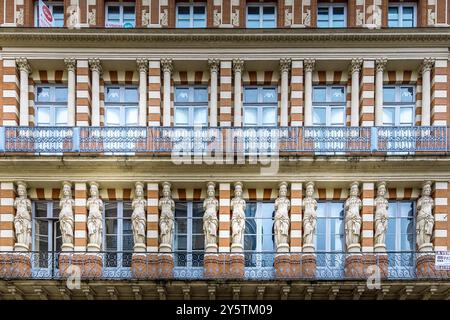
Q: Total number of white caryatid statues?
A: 12